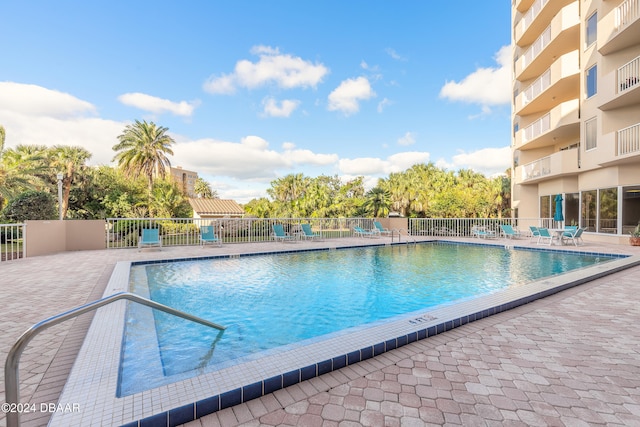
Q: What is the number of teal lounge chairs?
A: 8